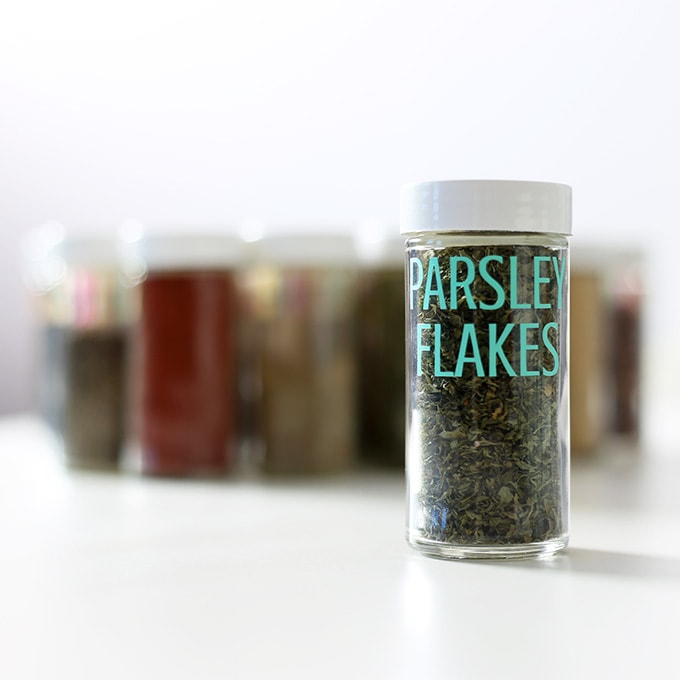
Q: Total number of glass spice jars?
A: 7